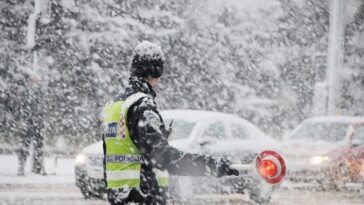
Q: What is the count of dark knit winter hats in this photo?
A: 1